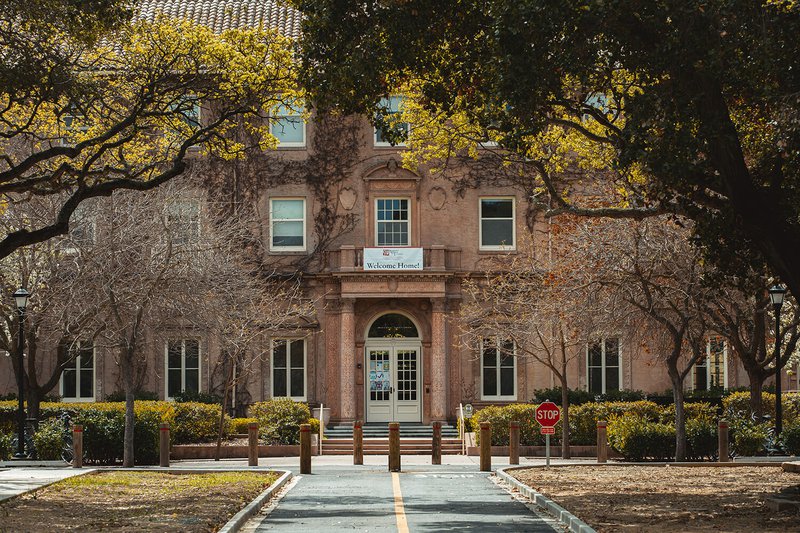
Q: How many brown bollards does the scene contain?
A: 11